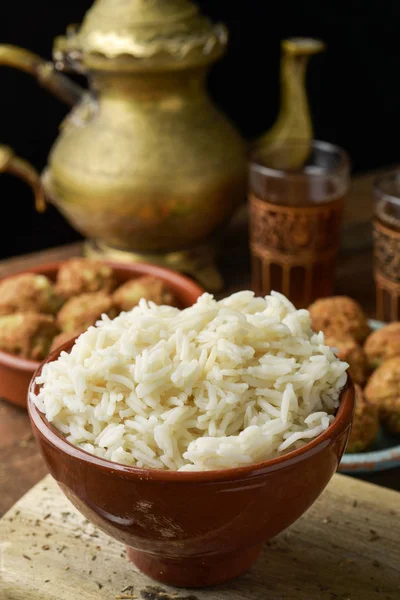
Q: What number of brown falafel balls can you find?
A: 11